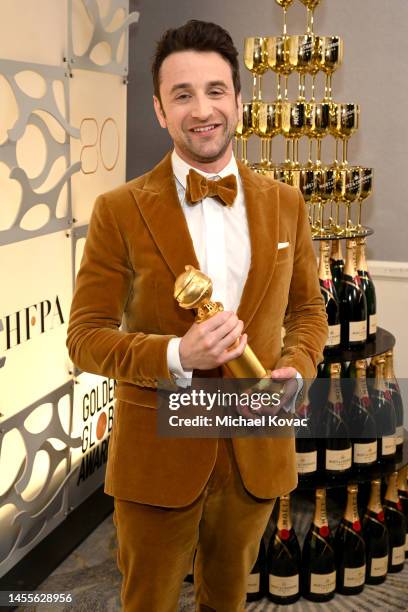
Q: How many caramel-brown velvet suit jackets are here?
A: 1